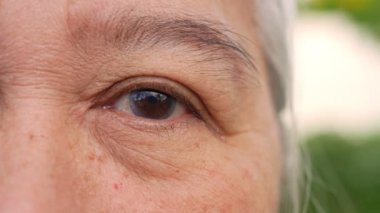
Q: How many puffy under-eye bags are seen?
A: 1